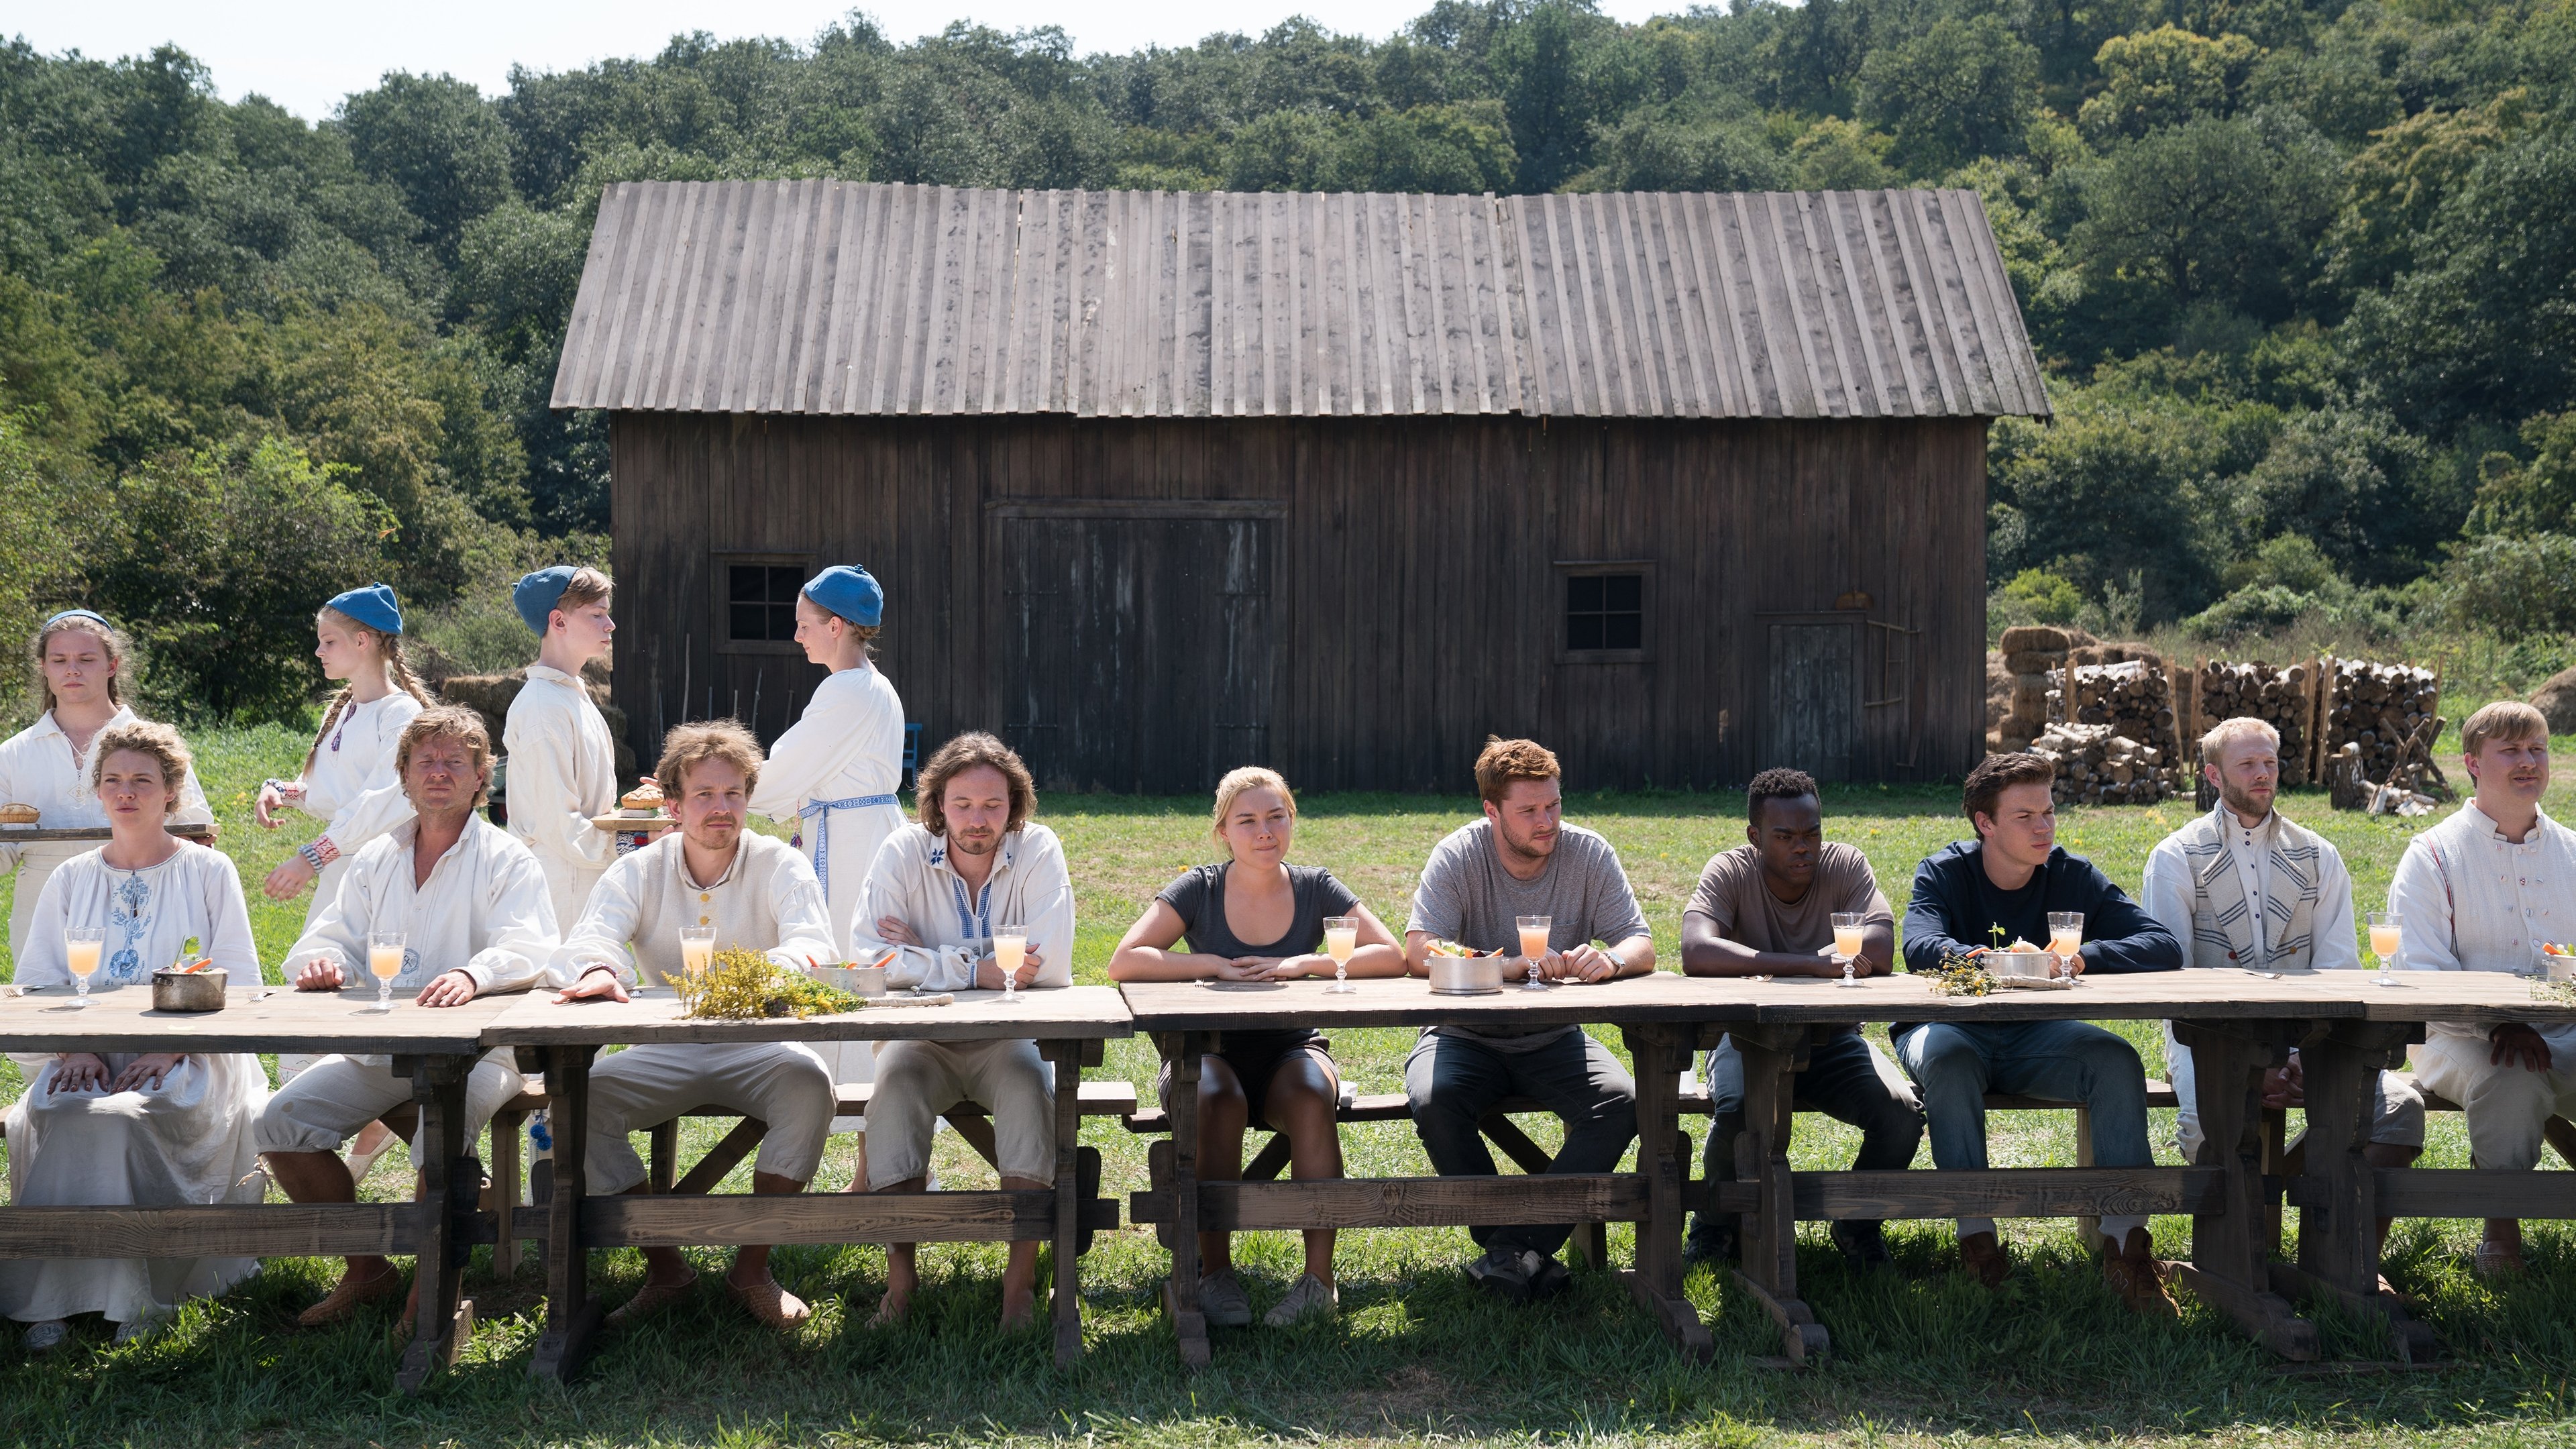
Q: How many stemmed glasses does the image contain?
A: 9